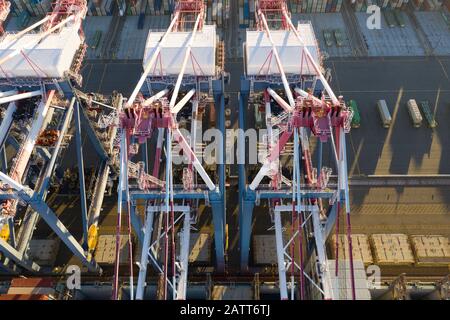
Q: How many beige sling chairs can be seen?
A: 0